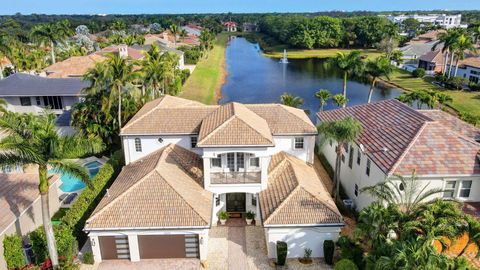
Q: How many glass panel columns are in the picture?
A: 2